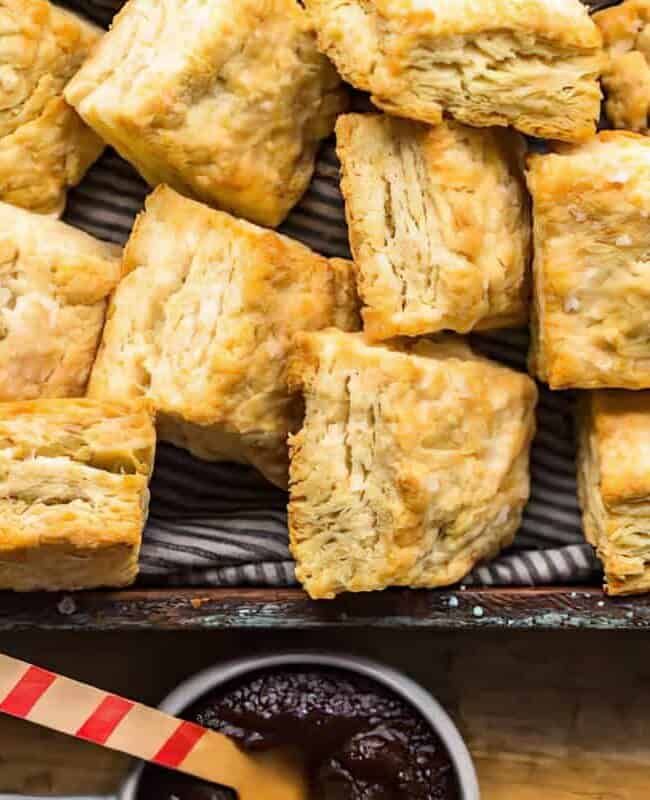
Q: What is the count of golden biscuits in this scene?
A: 11